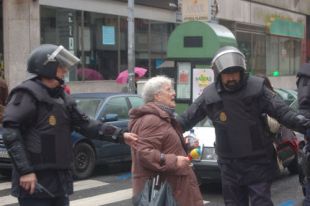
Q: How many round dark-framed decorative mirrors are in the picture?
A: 0